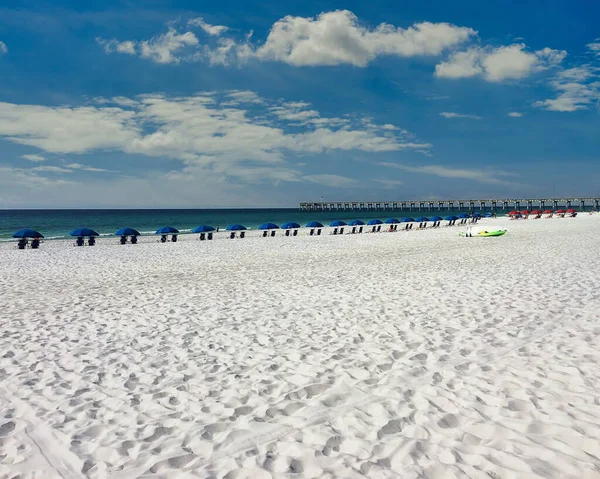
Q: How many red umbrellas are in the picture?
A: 6